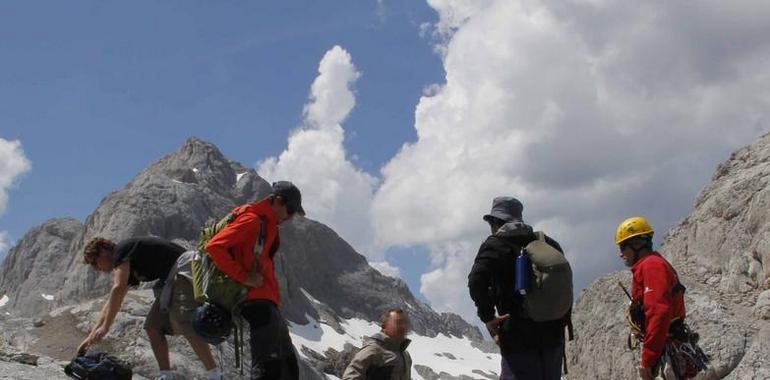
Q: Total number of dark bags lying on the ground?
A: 1